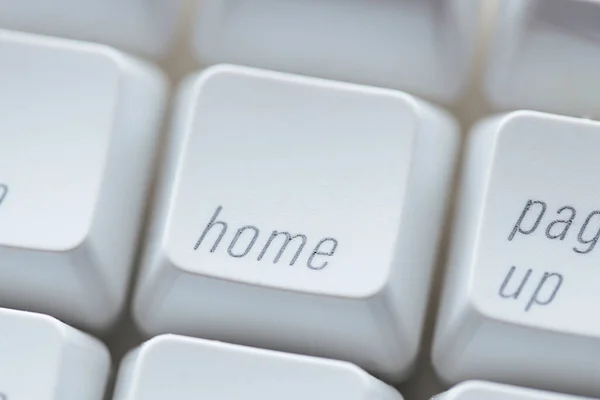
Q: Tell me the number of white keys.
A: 9